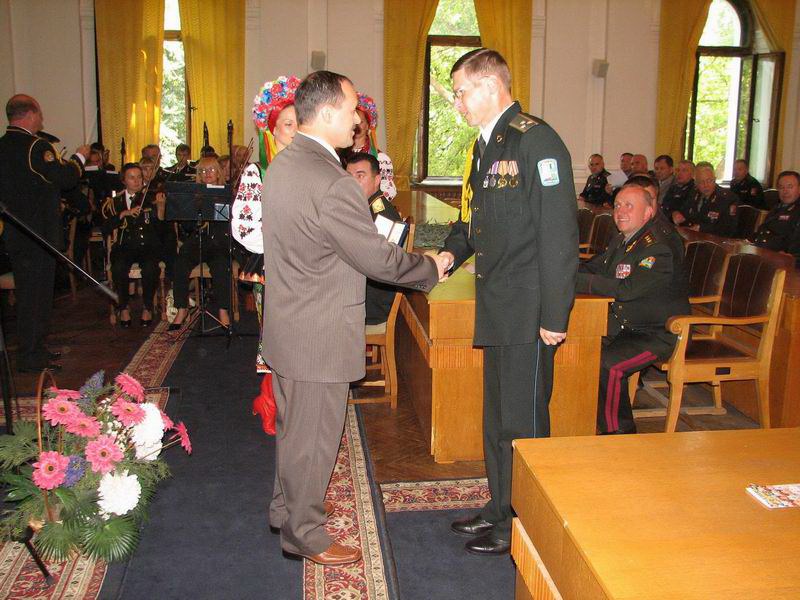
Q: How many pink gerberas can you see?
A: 9